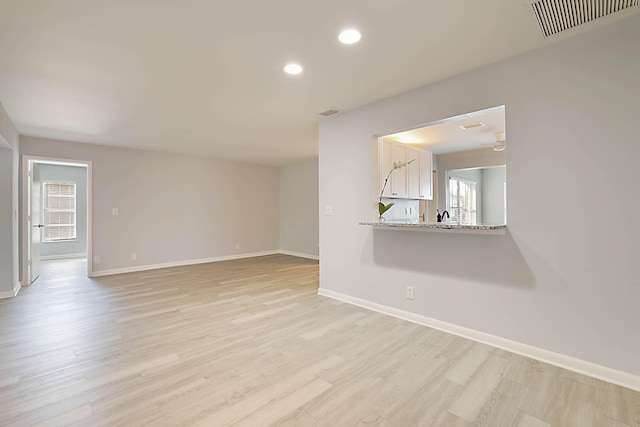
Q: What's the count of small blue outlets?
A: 0